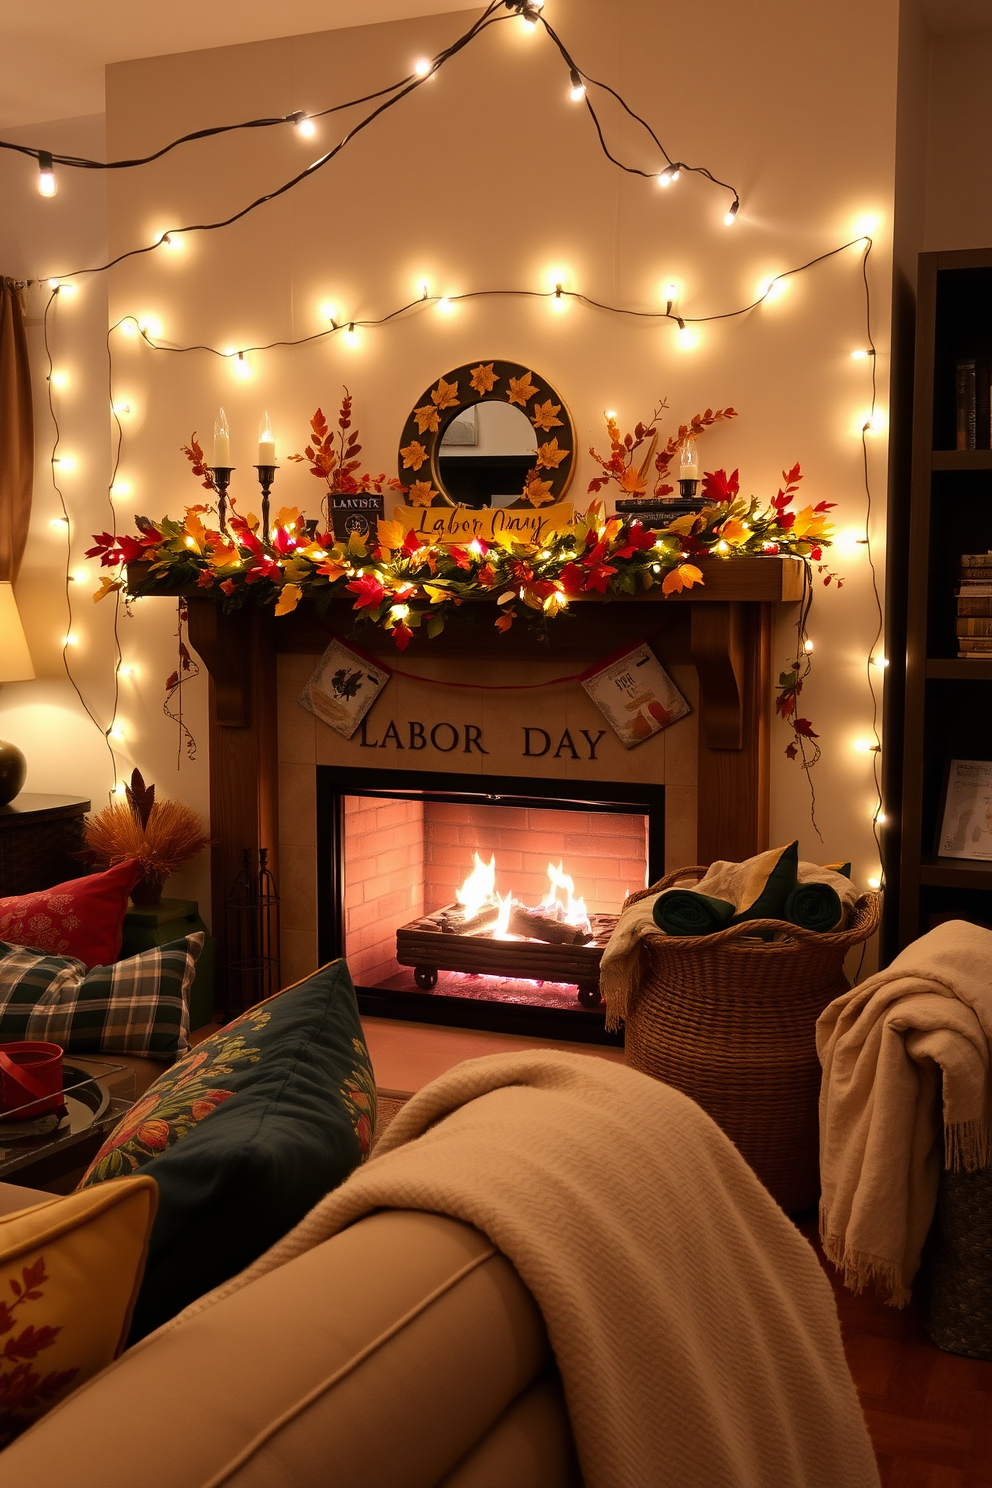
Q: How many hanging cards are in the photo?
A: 2